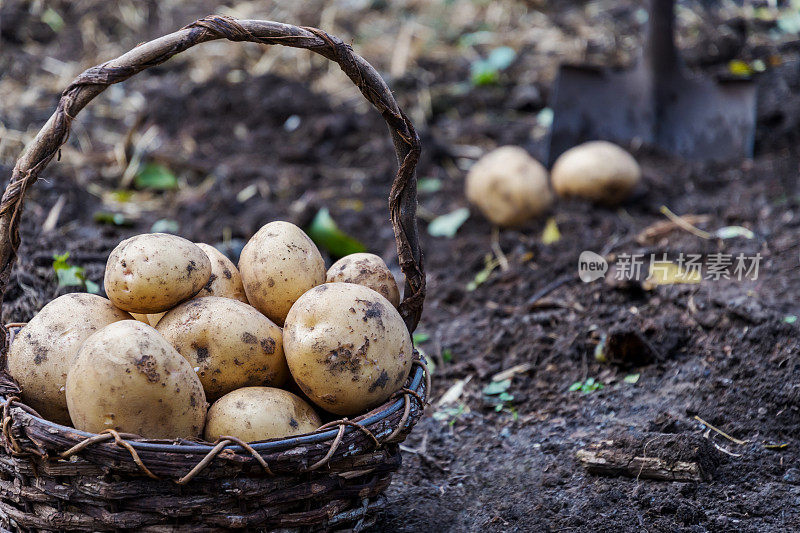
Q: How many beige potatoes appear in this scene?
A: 11